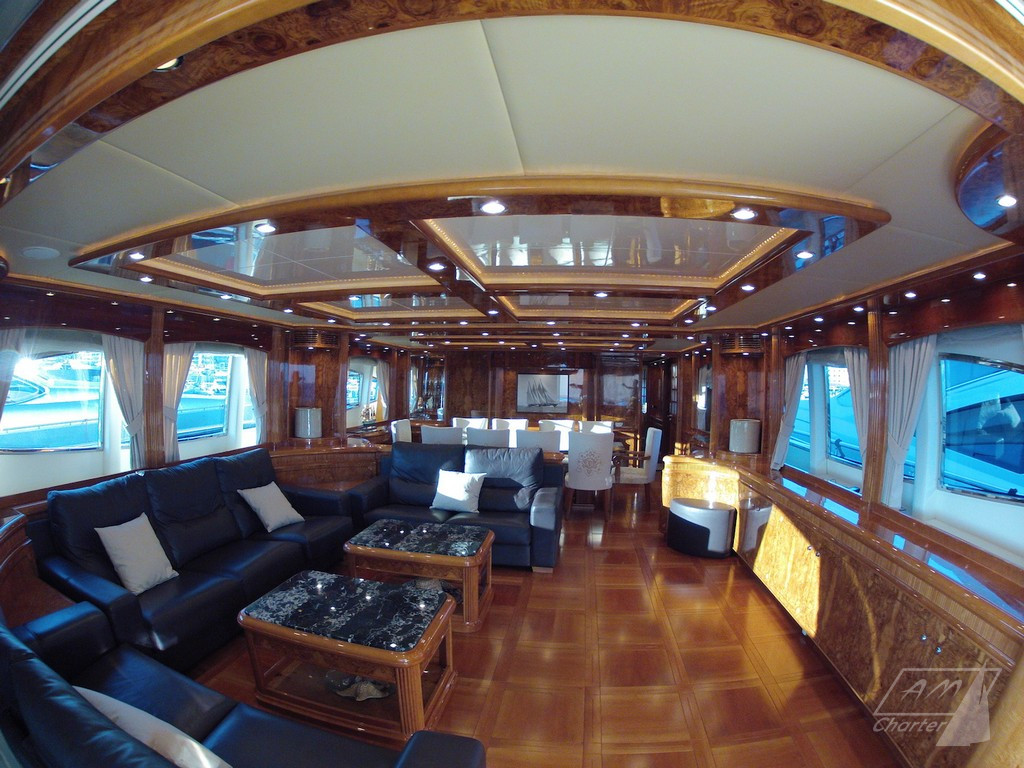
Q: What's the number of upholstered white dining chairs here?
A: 10